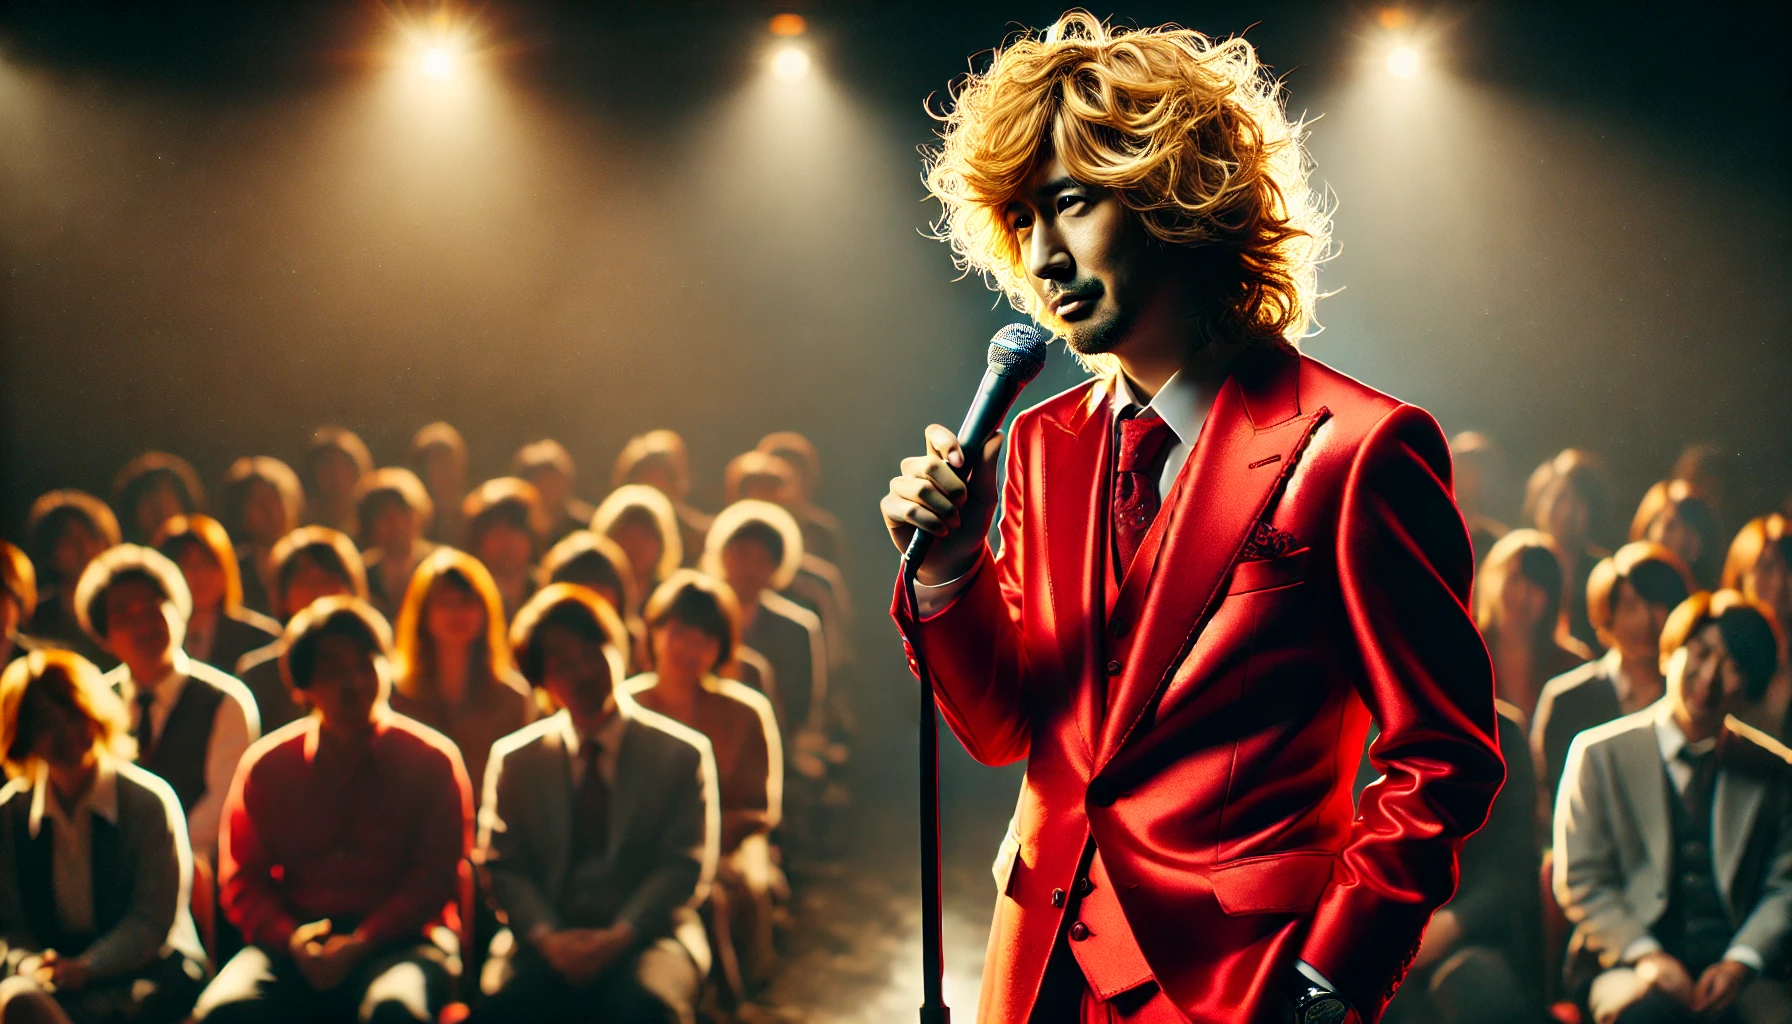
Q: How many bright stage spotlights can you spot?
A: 3